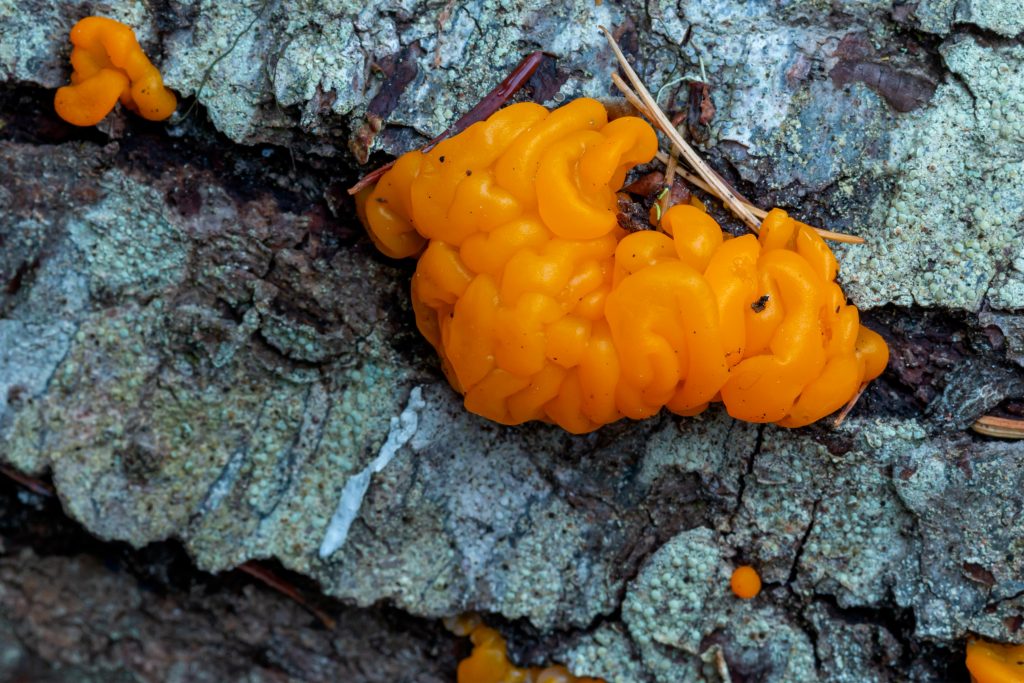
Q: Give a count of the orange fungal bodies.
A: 5